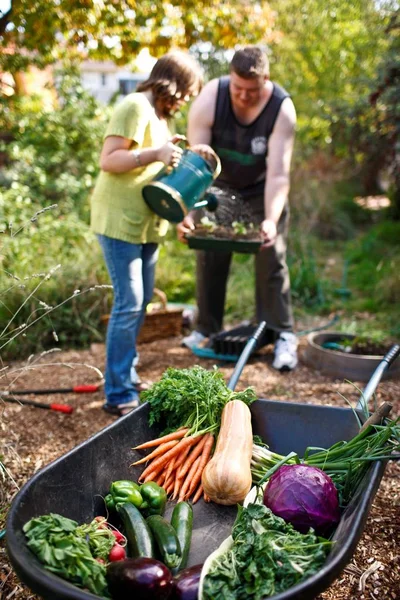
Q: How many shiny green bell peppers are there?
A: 2